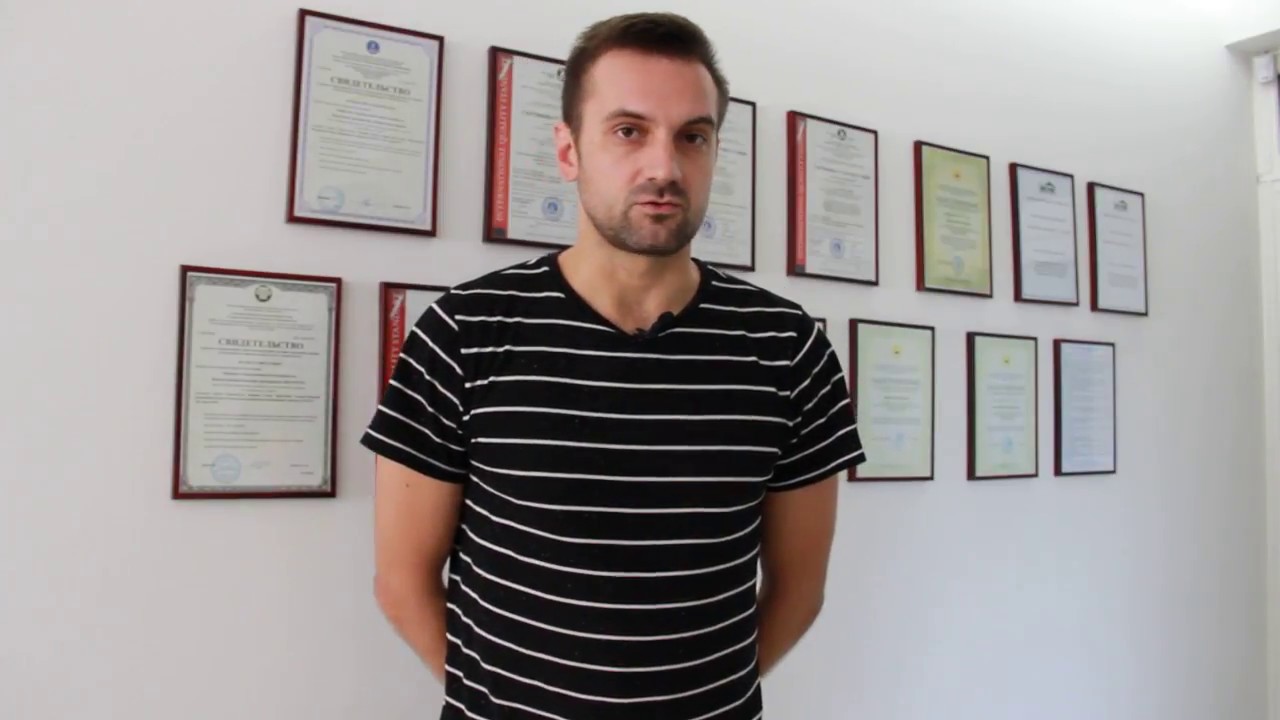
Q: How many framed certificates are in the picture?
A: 13